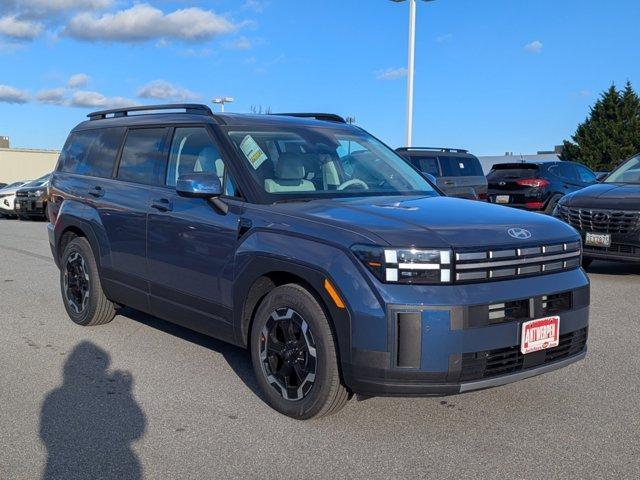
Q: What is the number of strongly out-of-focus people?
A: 0